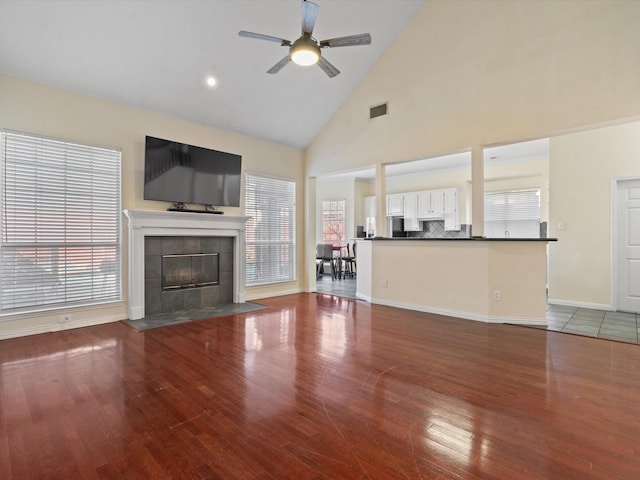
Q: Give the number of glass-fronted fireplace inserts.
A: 1